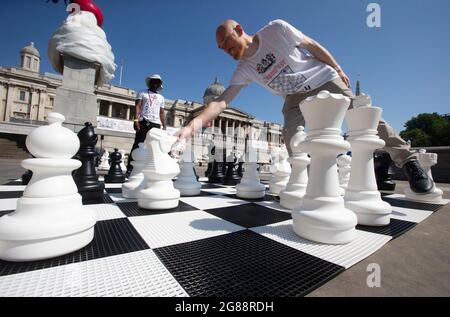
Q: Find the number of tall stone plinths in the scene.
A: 1